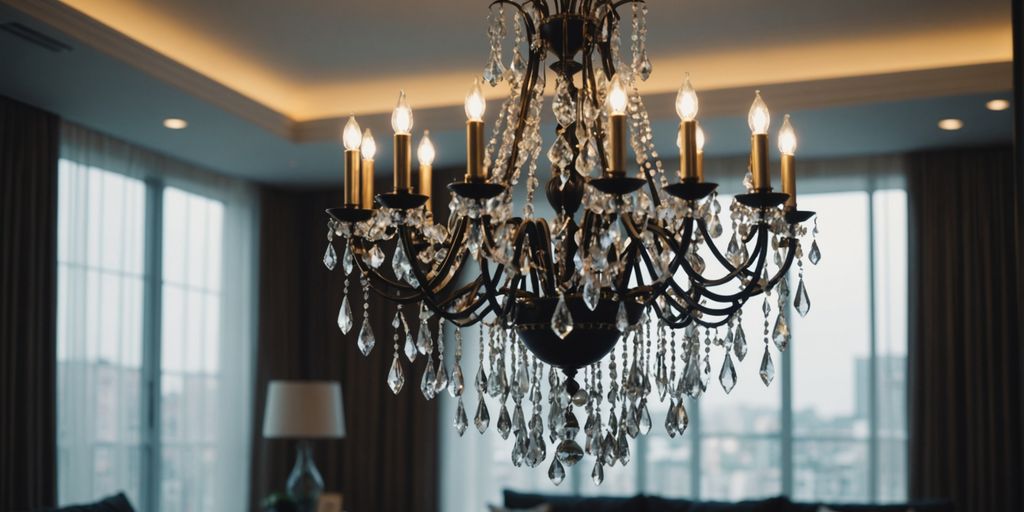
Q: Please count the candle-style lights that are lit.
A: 10